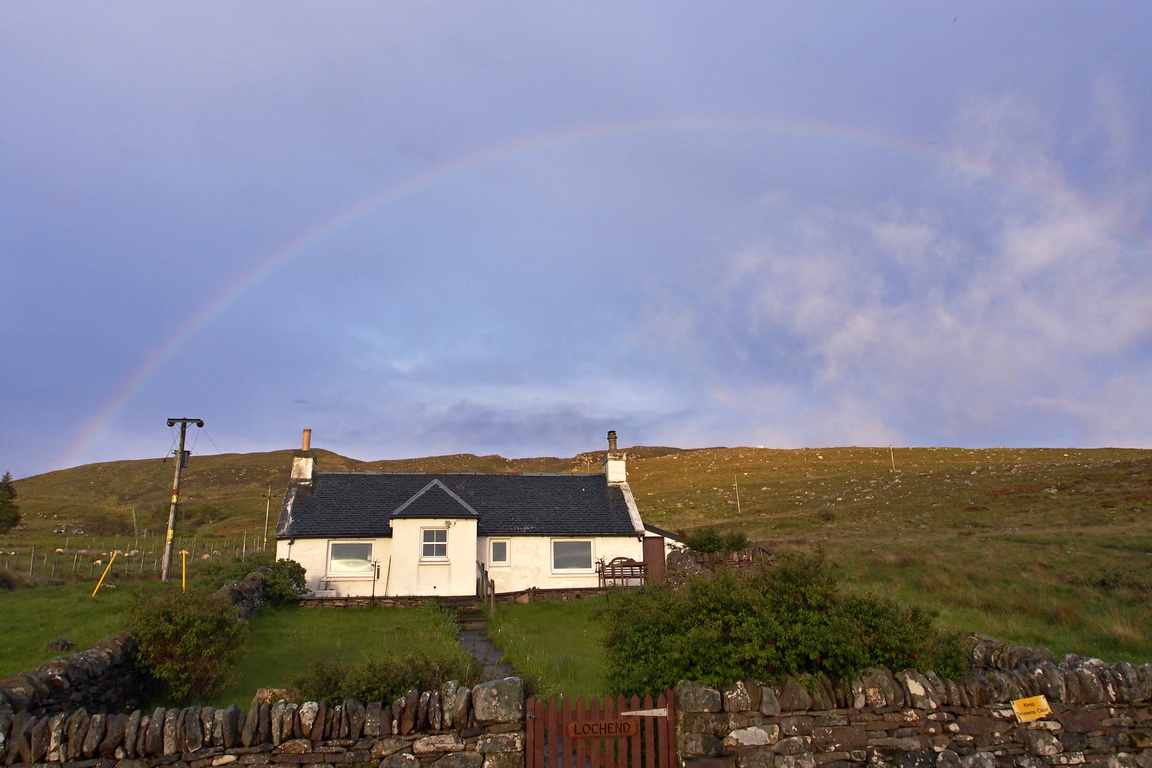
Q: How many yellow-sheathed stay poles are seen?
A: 2